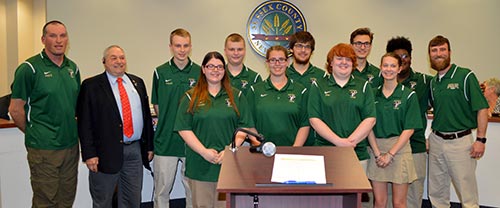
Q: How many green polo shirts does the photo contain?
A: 11